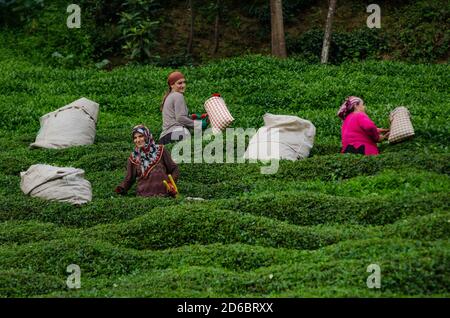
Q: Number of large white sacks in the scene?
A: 3